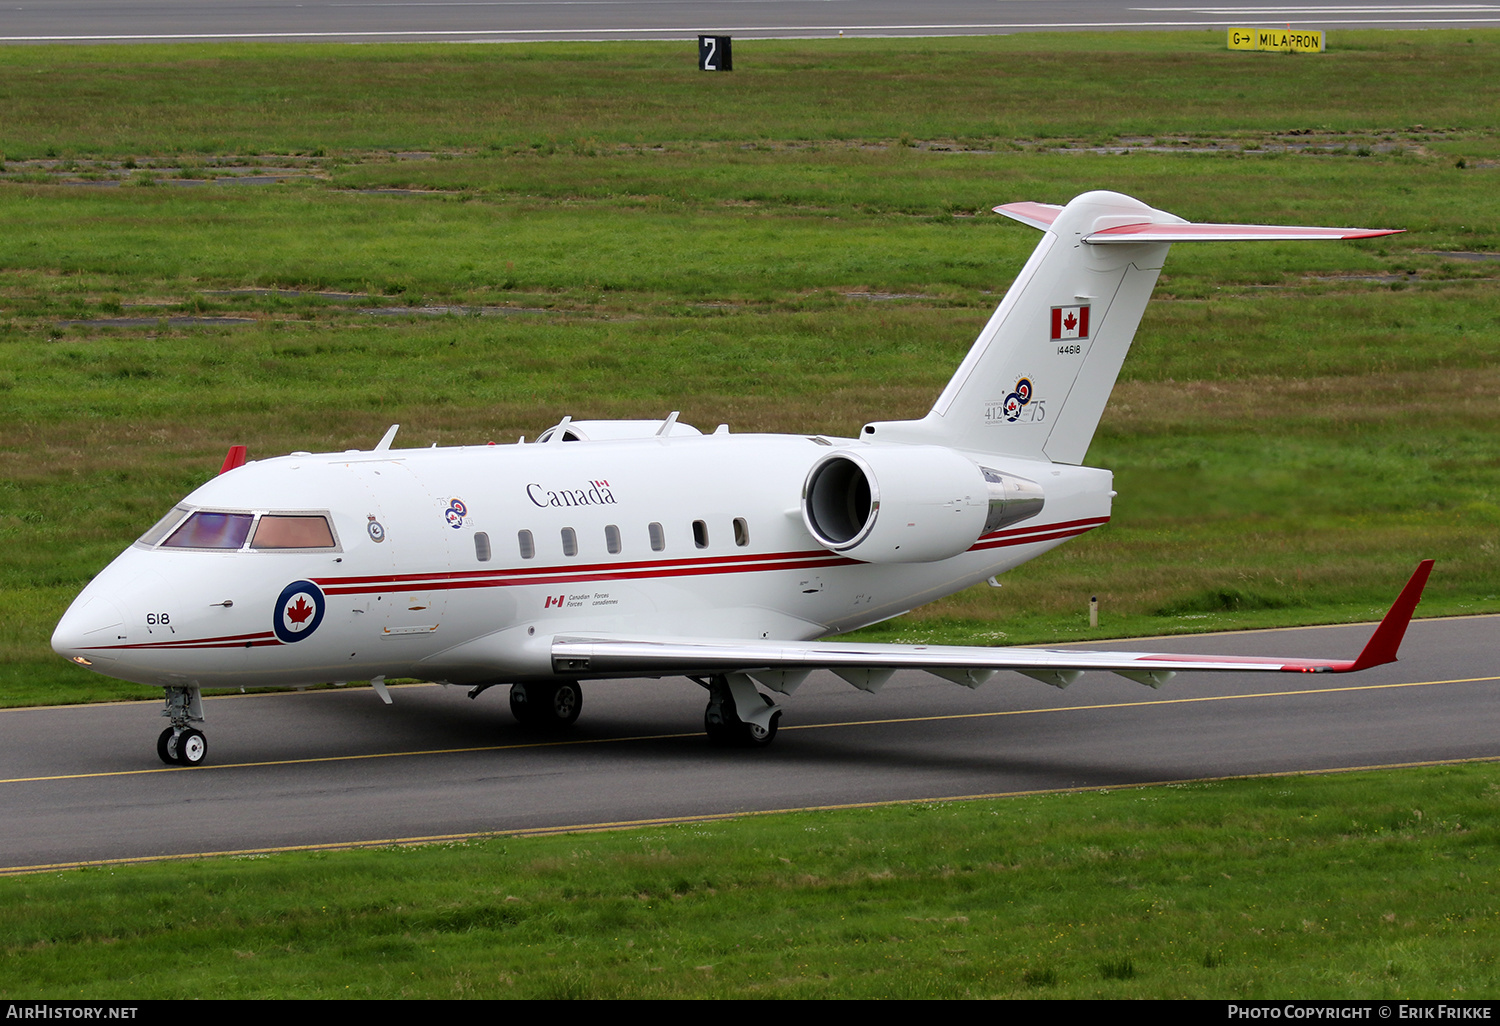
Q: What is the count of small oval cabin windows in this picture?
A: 7